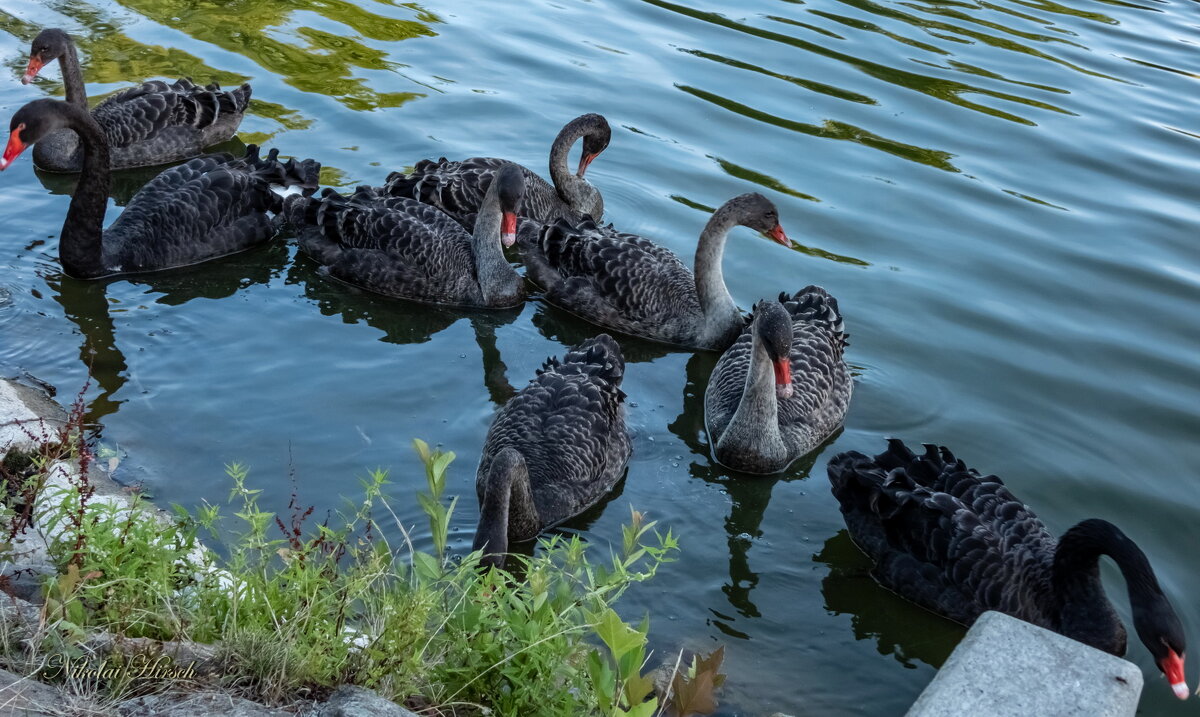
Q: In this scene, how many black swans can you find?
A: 8